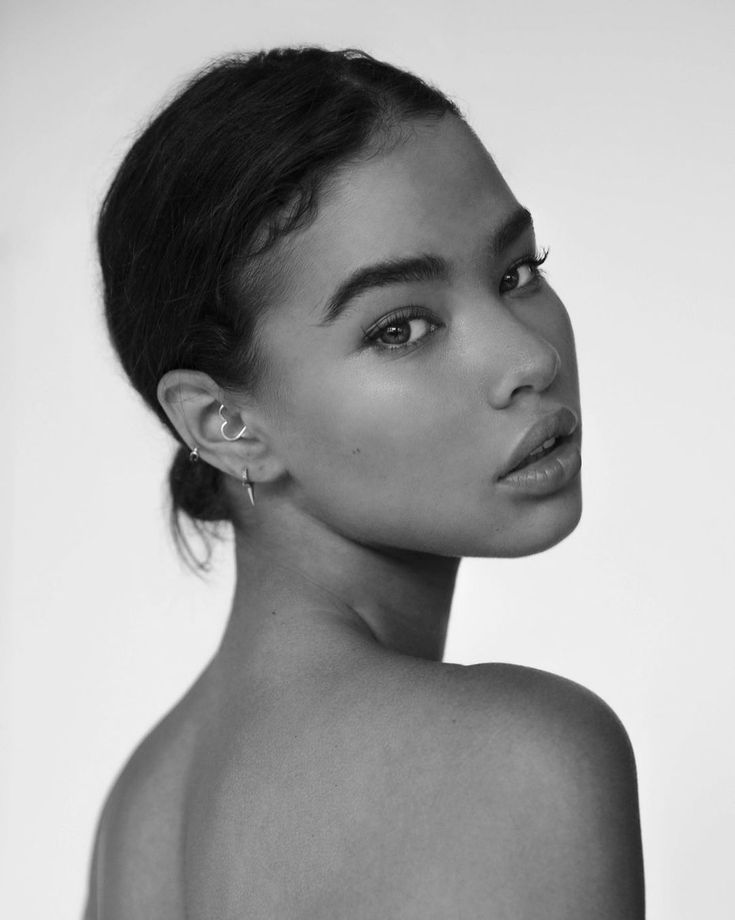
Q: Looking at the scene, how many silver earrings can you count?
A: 3